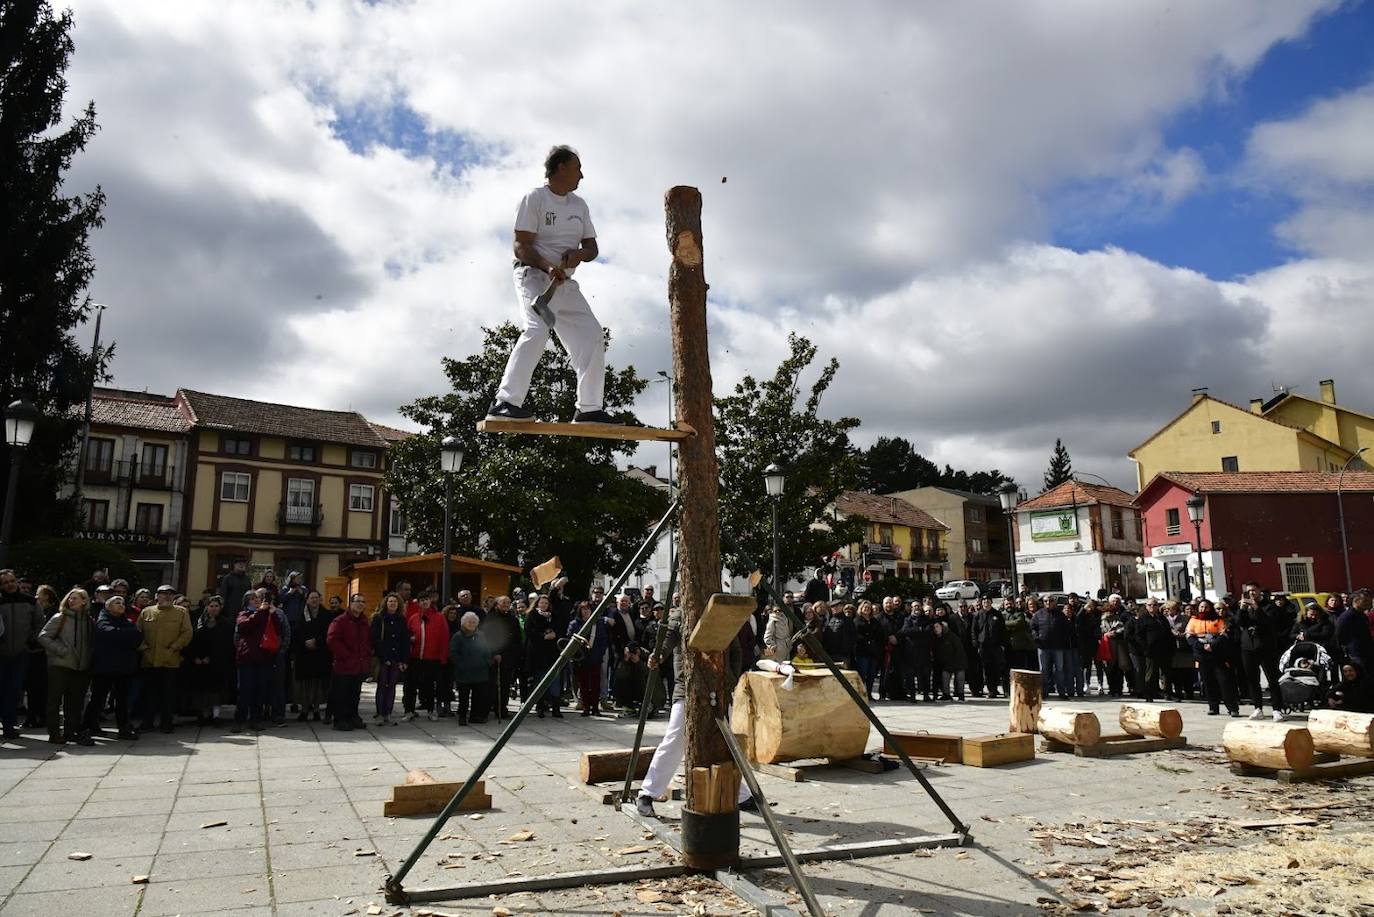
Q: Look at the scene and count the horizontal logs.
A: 6